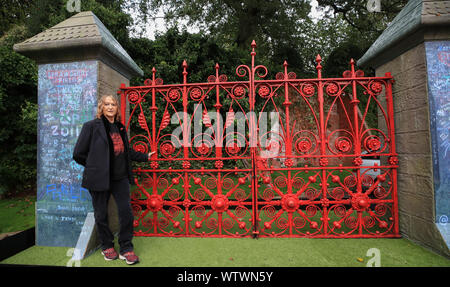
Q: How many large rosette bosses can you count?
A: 4